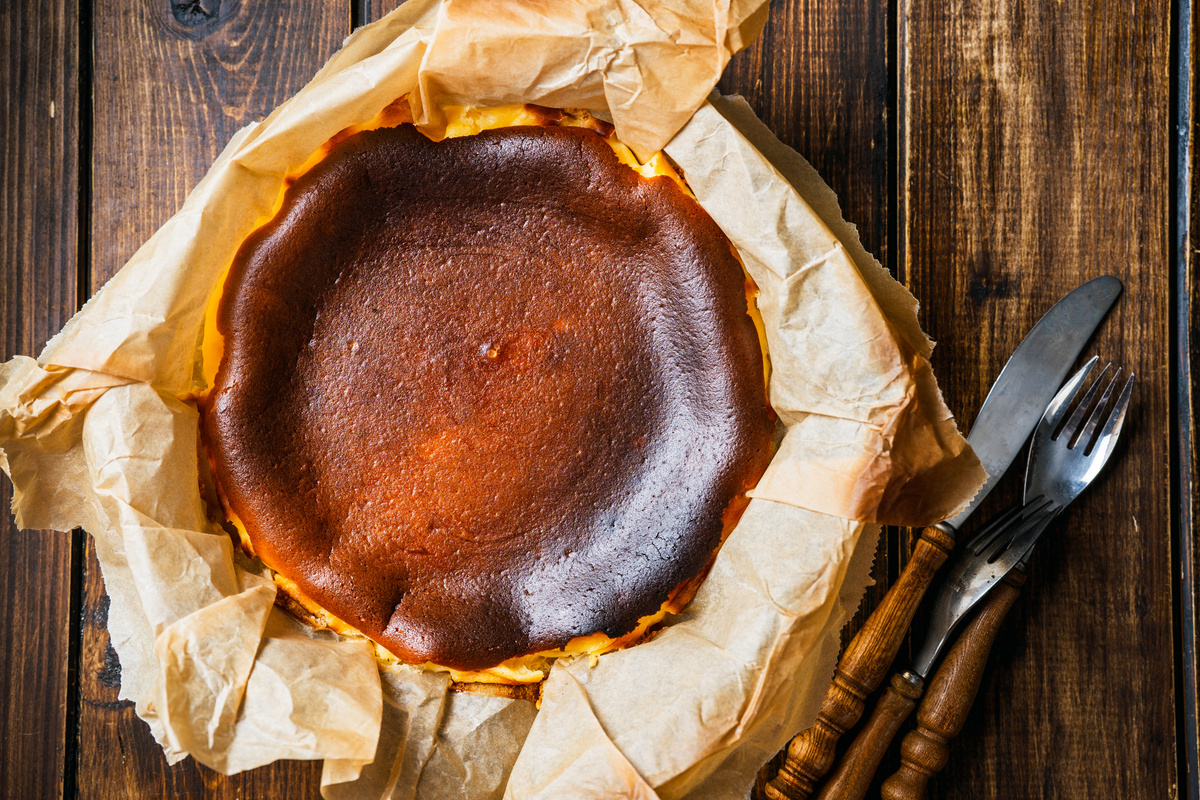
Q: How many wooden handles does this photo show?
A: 3